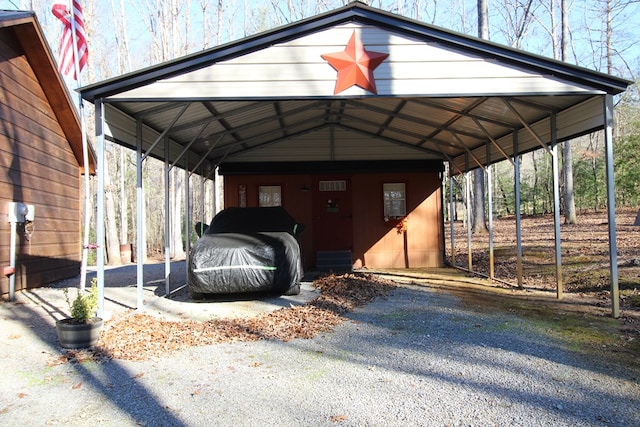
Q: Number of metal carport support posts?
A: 12